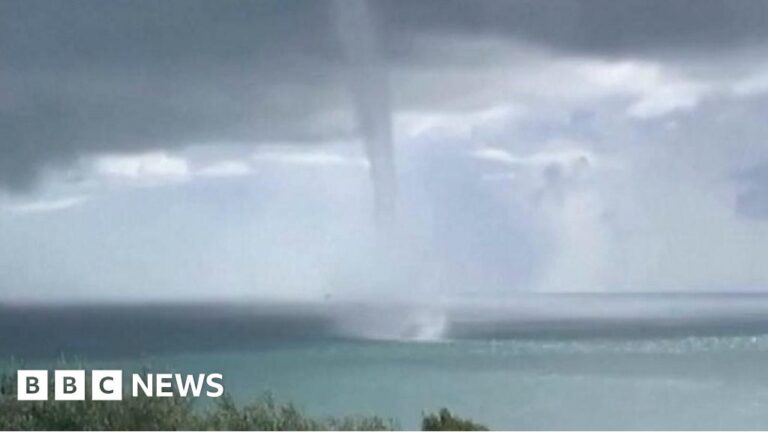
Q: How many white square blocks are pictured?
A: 3